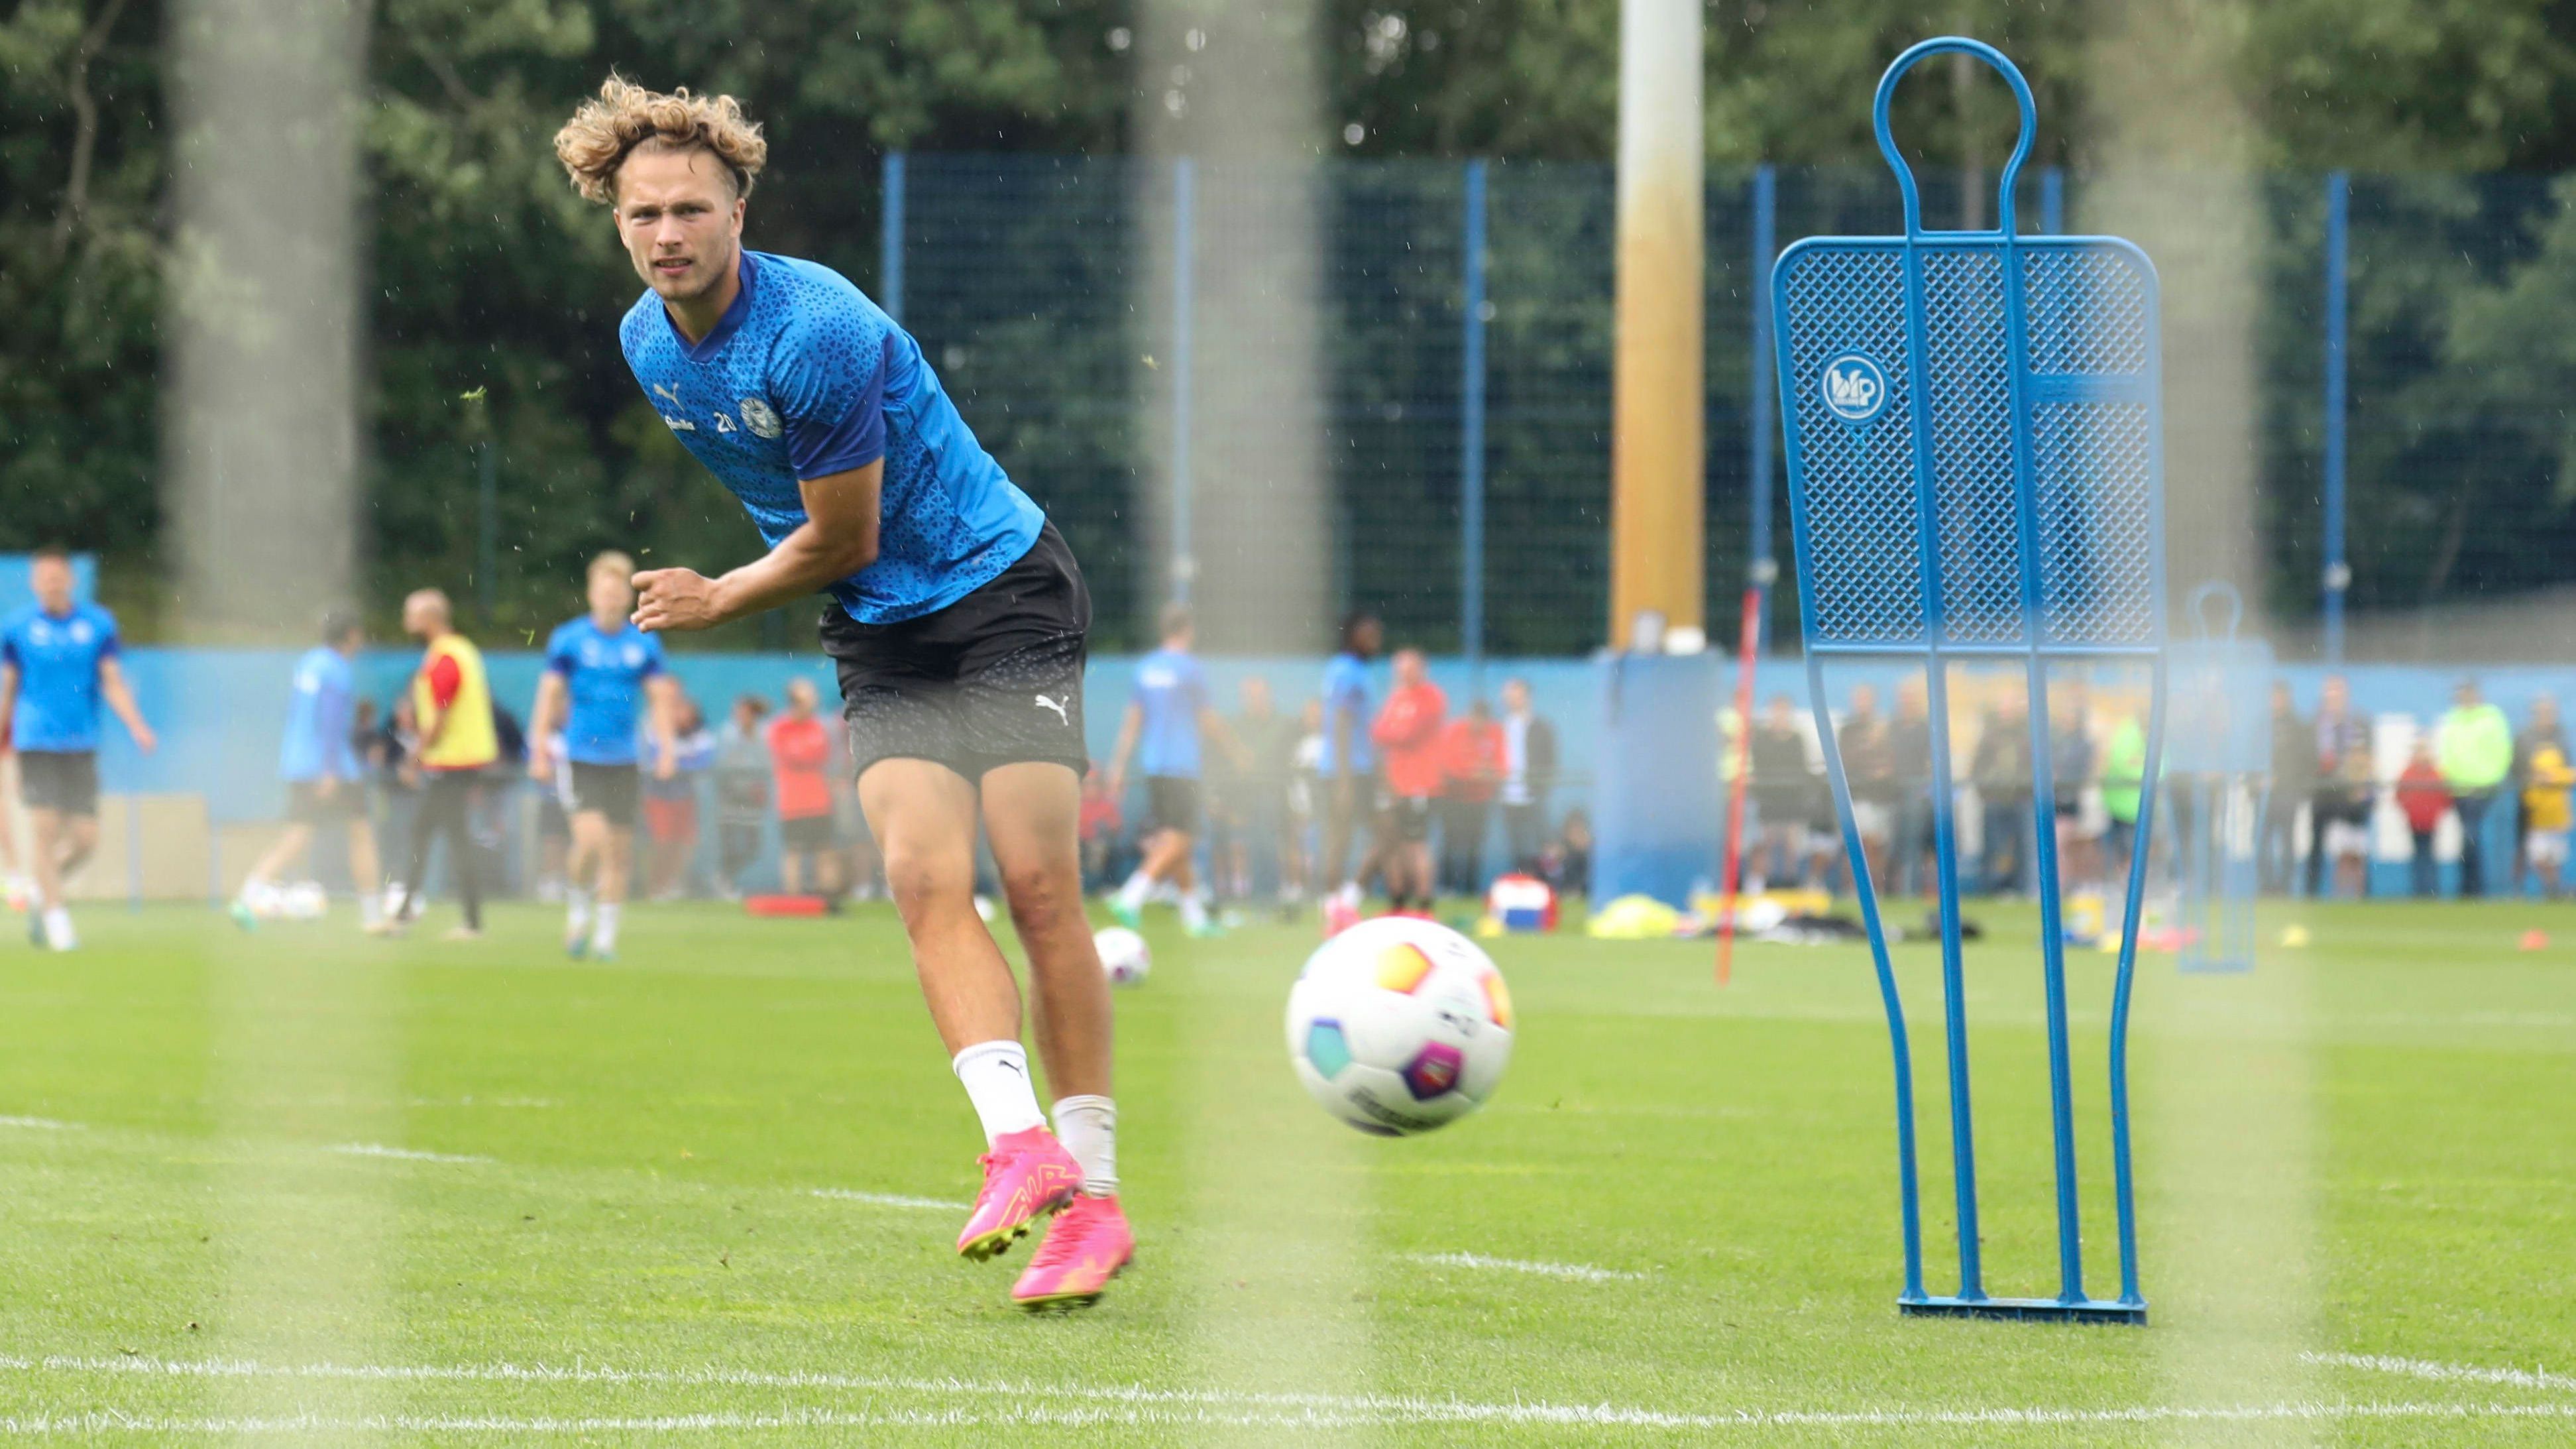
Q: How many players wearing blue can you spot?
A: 6